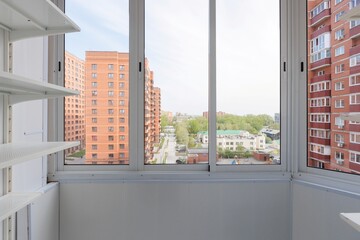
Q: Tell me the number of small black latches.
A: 4